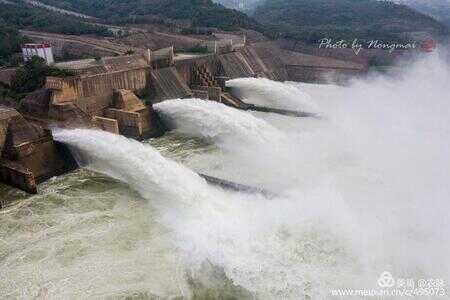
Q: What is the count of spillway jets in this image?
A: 3